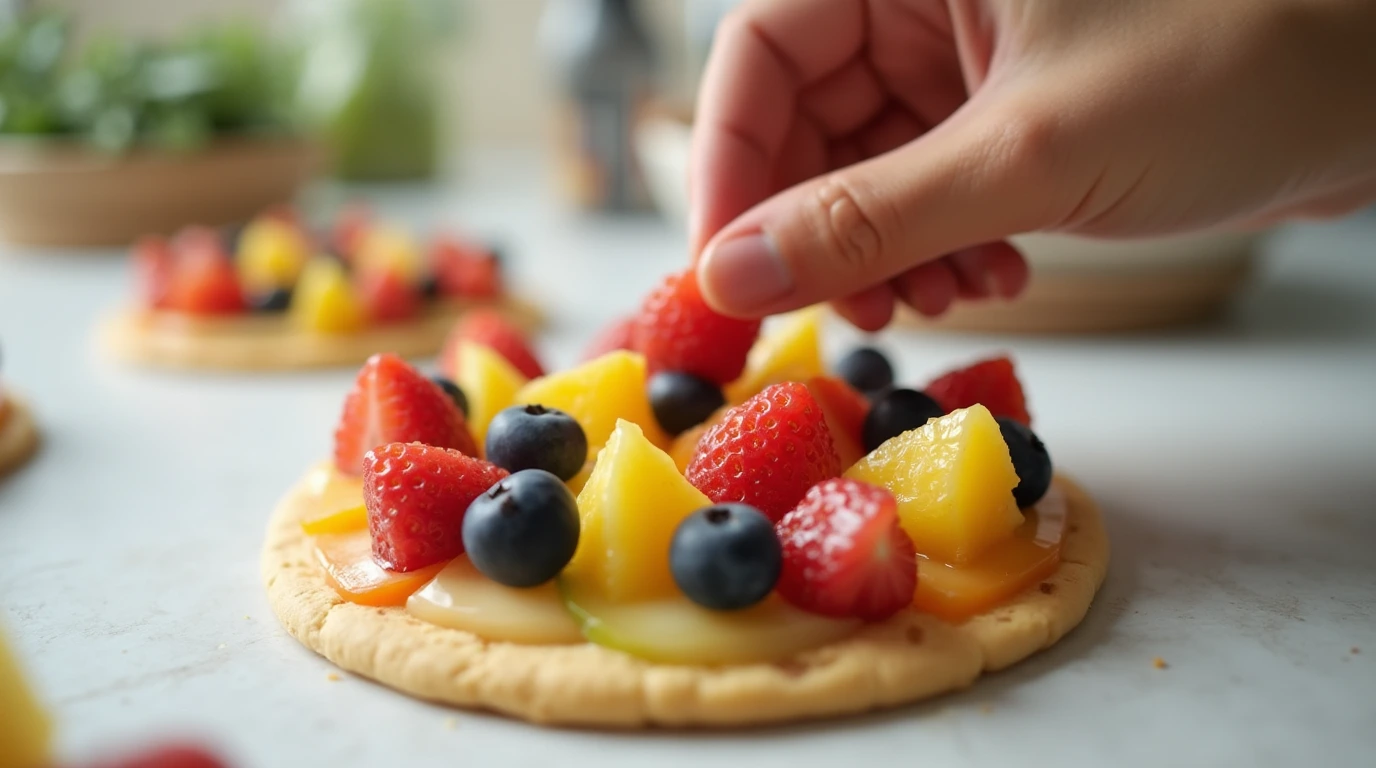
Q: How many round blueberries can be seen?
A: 8